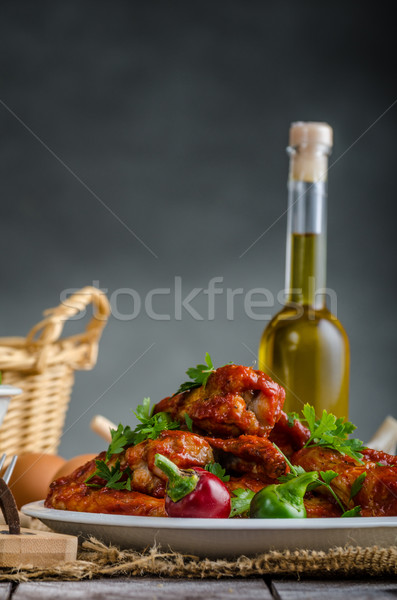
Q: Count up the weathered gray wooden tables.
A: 1